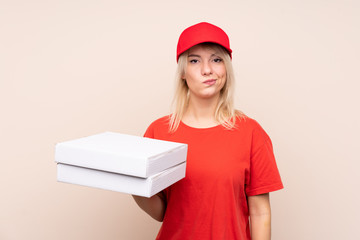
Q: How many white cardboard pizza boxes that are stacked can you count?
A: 2